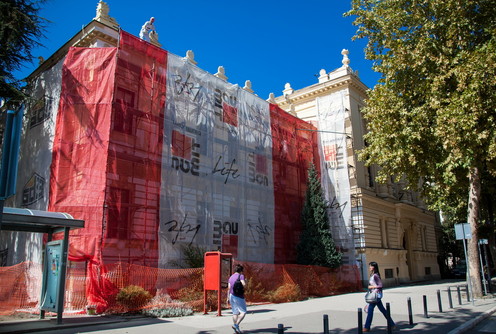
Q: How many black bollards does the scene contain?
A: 10